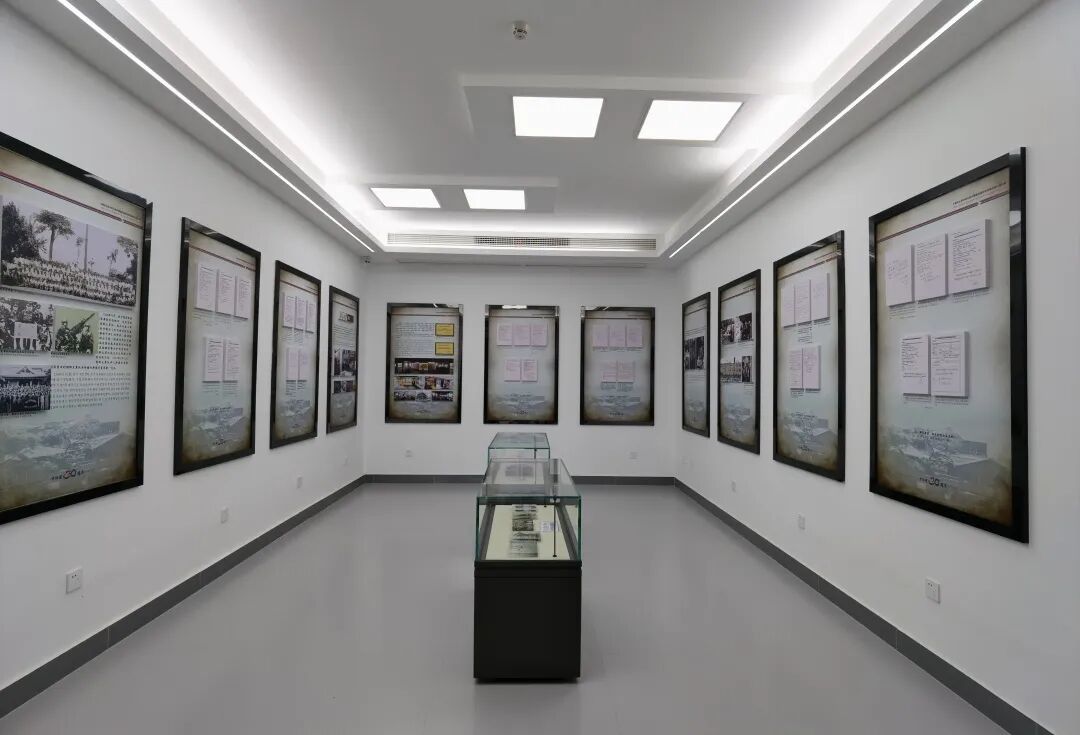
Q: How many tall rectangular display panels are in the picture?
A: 11